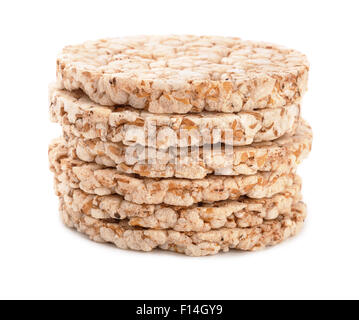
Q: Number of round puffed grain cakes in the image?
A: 6